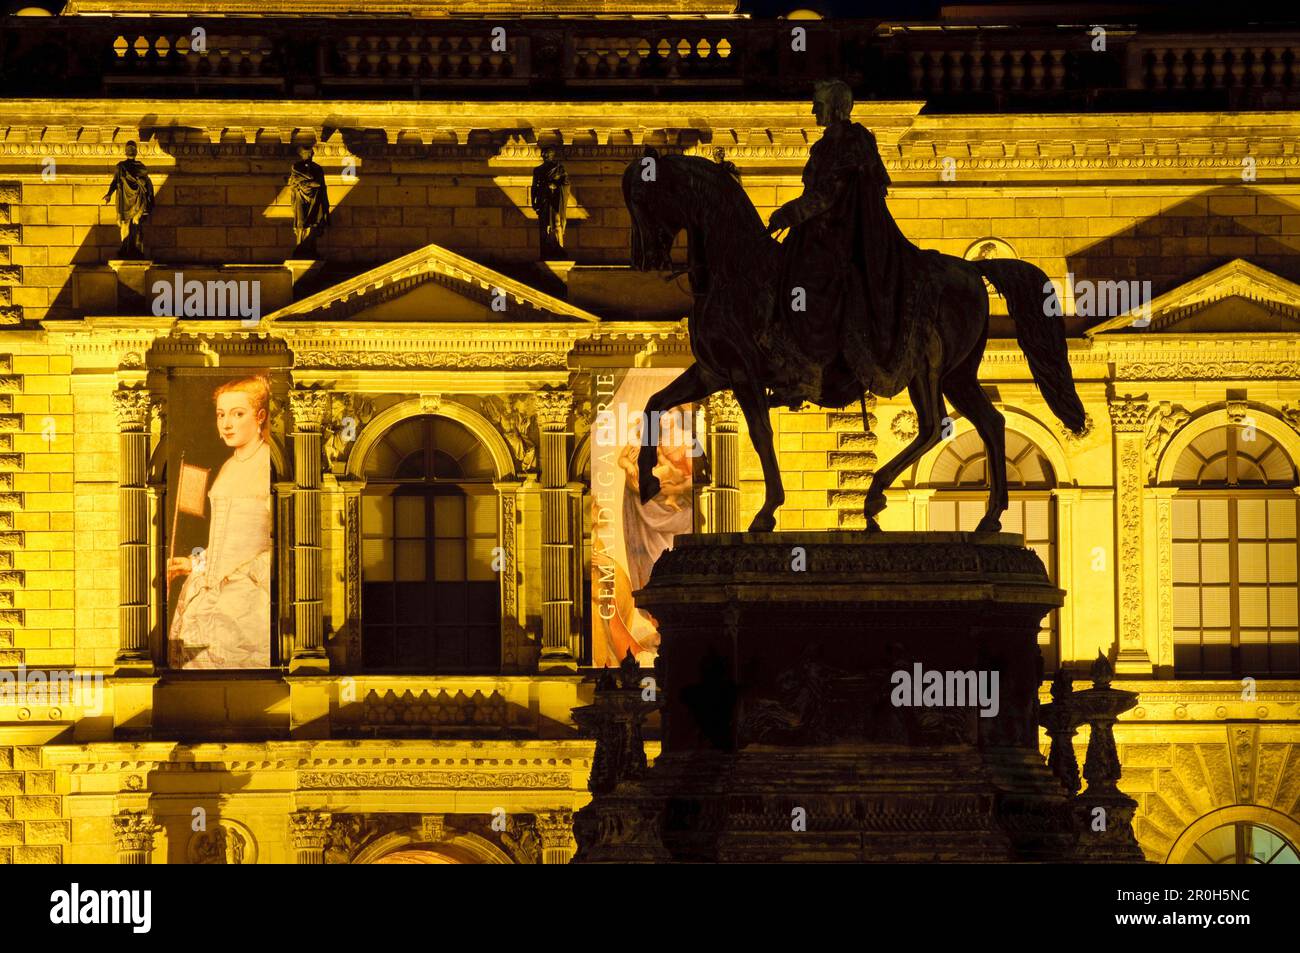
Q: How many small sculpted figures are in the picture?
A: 4